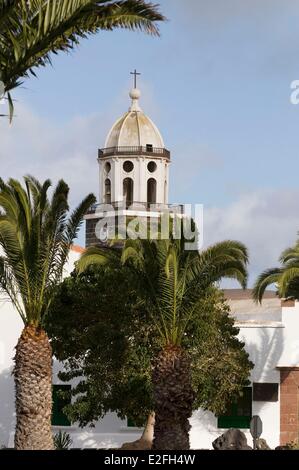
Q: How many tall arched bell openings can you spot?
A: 3